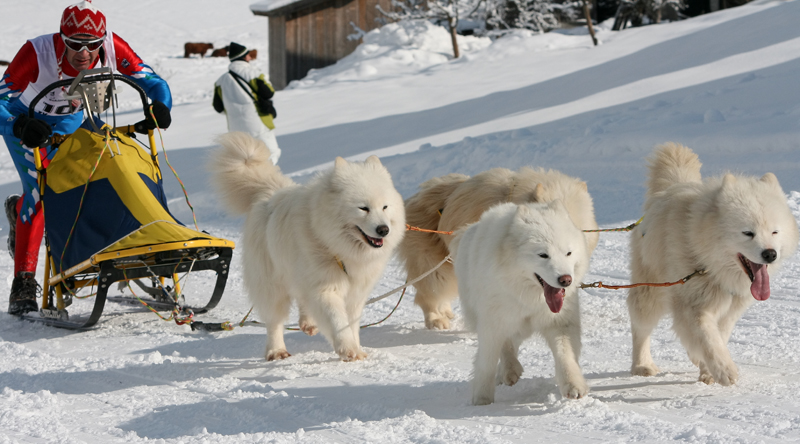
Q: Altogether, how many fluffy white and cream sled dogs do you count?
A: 4